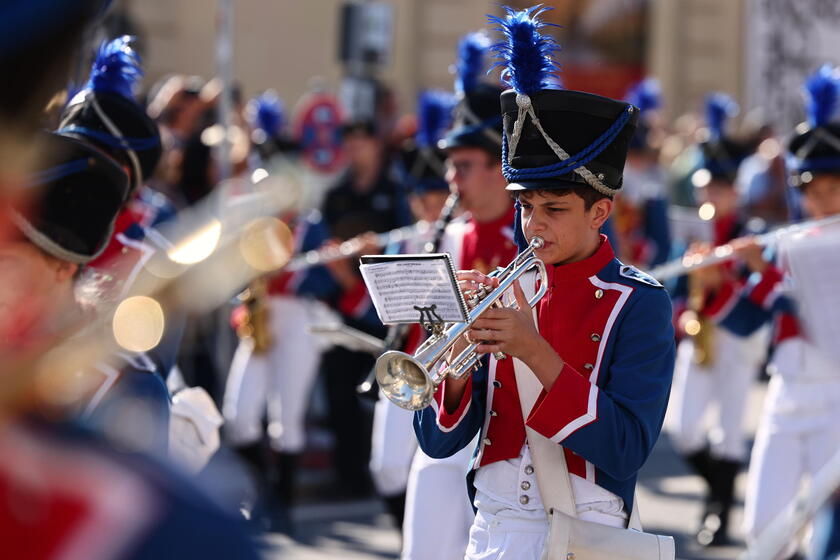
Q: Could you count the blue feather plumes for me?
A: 8